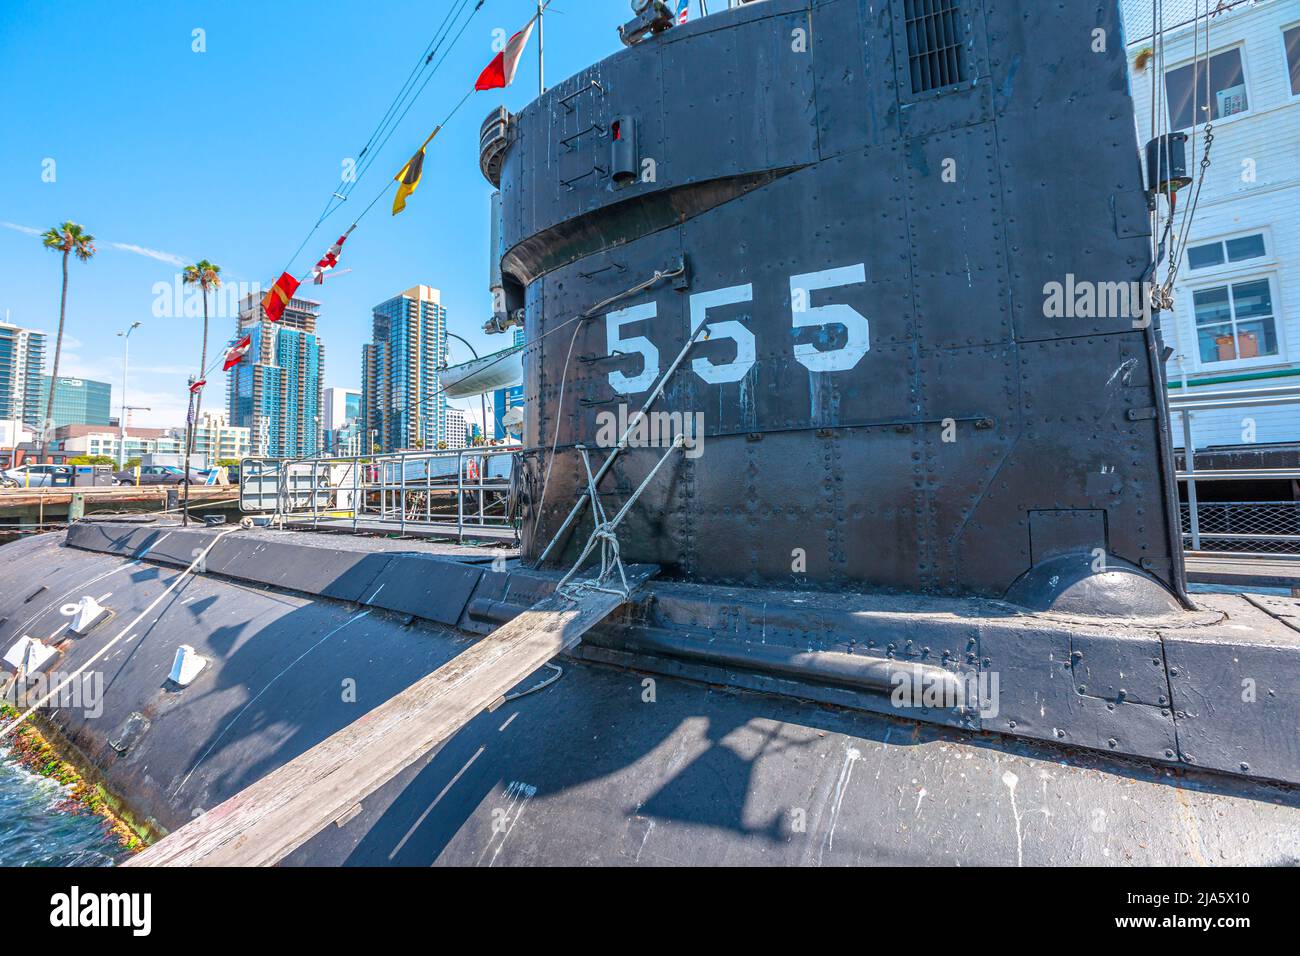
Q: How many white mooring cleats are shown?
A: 3